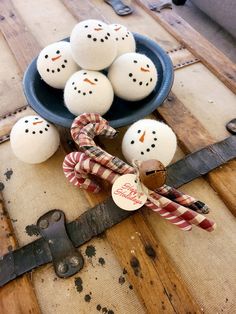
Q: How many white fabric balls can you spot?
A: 7